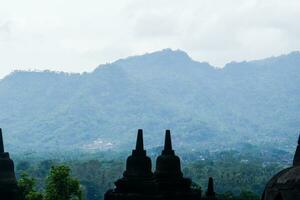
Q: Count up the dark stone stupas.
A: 5